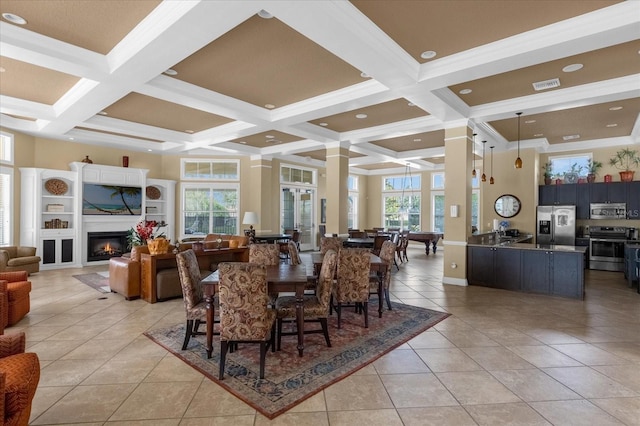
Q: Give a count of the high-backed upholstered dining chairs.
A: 8